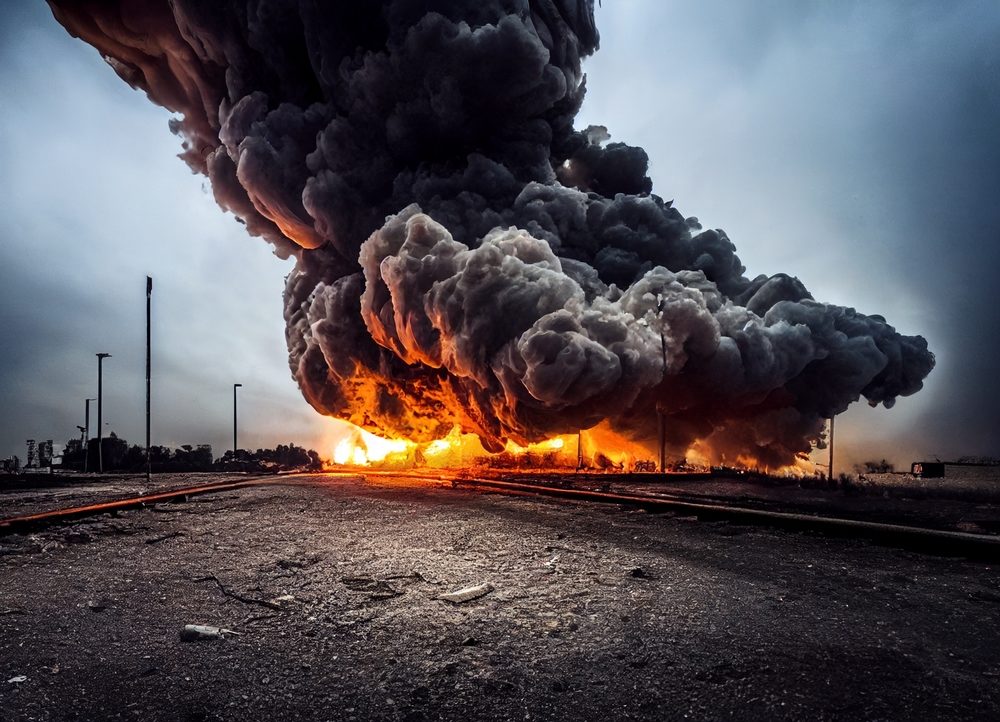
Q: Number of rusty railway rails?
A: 2